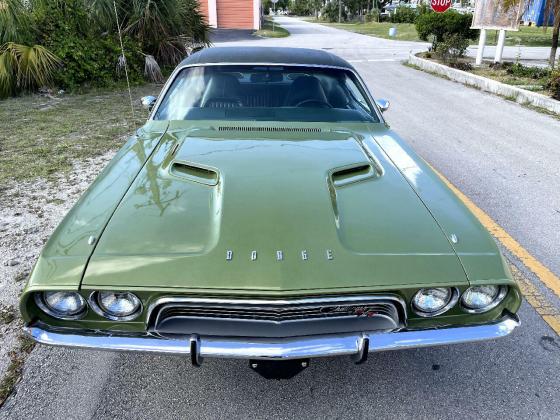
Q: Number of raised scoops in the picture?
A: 2